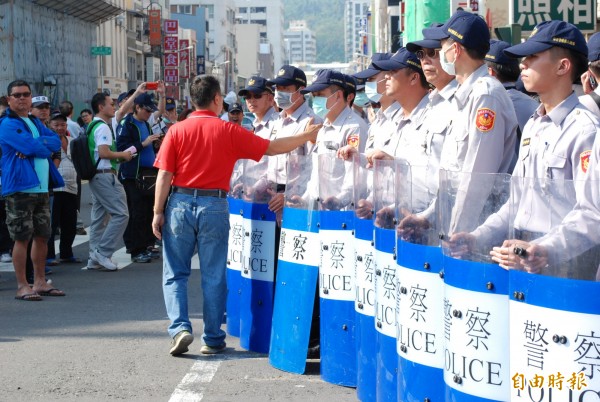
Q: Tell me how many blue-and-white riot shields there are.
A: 9